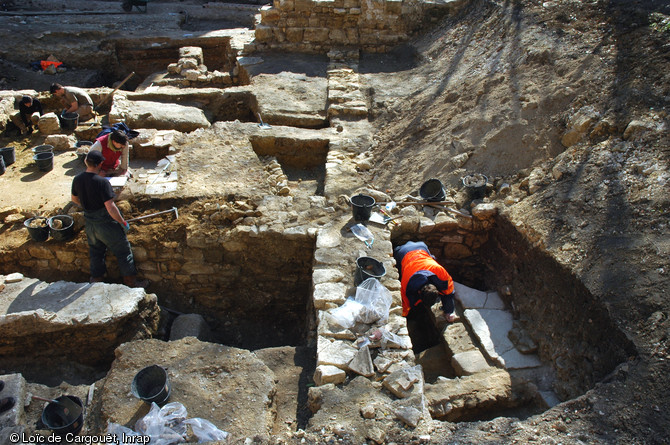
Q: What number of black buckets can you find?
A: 14